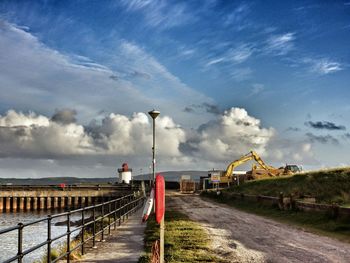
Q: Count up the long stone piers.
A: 1